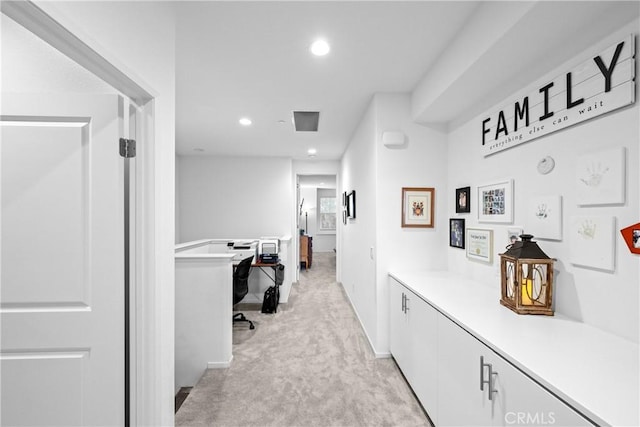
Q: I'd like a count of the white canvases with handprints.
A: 3